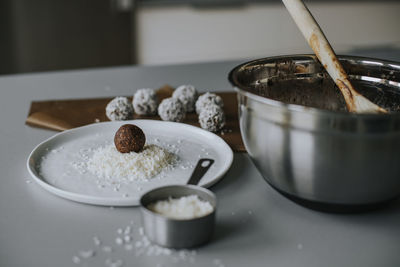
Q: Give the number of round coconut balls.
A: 6